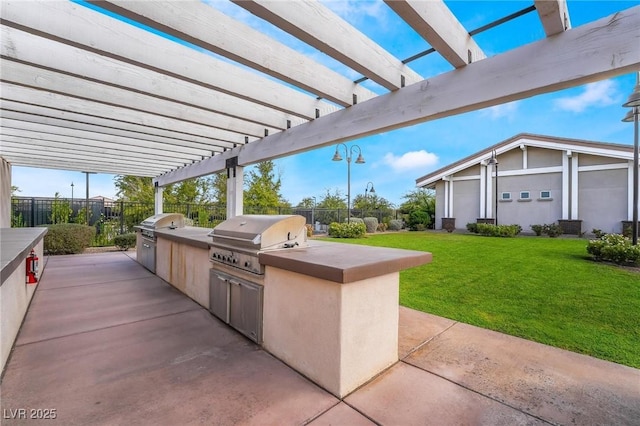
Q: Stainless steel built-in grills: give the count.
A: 2